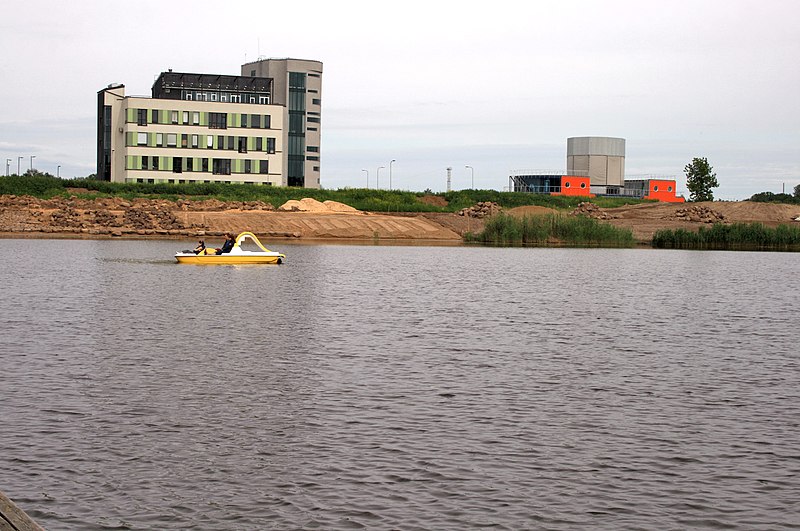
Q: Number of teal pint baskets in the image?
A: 0